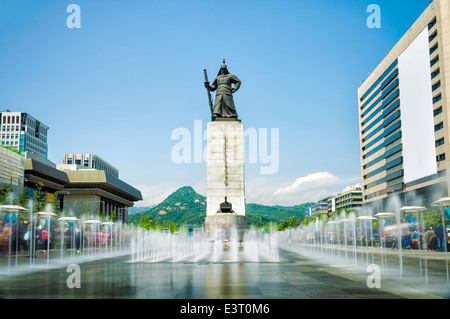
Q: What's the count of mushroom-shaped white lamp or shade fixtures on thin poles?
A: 11